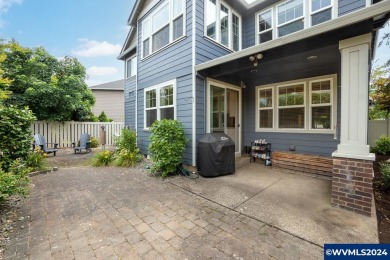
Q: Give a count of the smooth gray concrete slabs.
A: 2